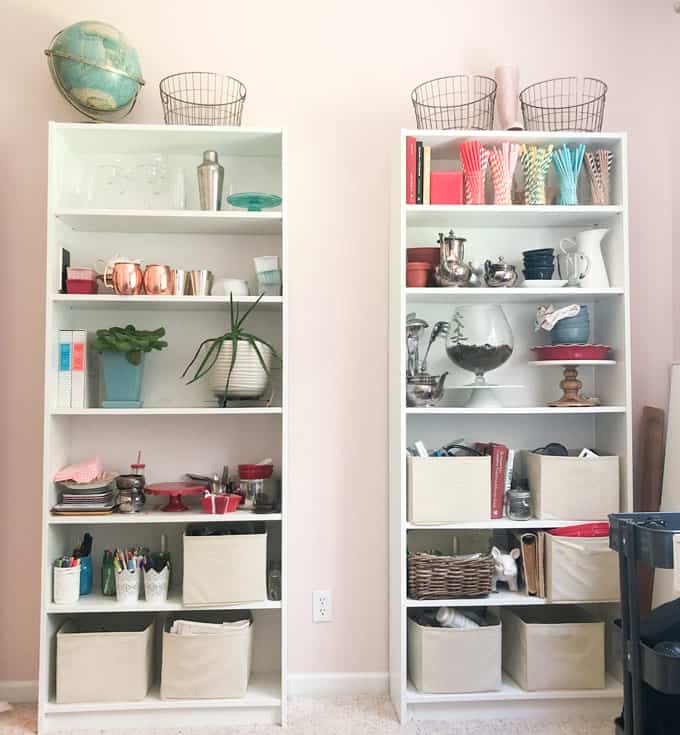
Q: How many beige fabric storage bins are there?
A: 8